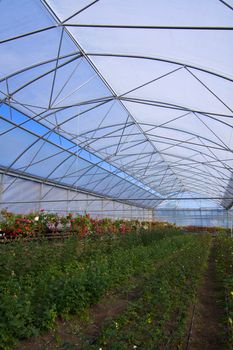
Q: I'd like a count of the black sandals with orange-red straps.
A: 0